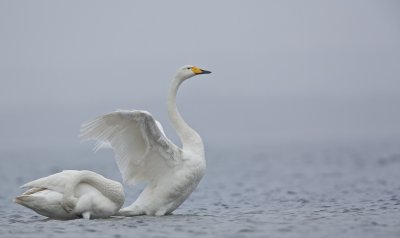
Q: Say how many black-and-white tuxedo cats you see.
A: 0